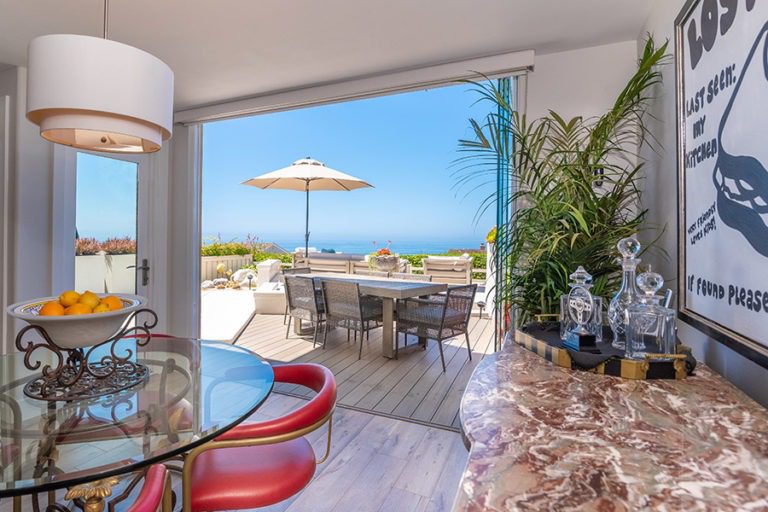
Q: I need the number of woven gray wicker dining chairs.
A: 6